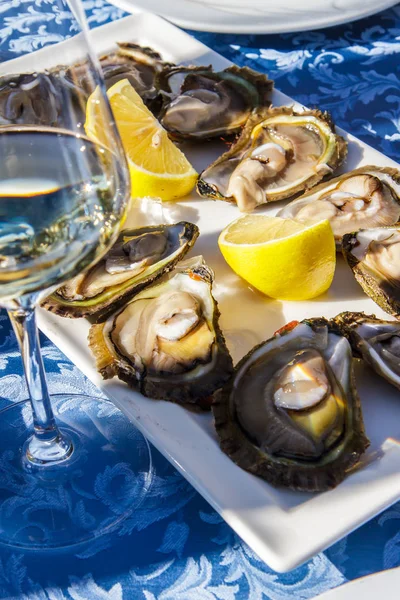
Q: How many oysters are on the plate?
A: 10